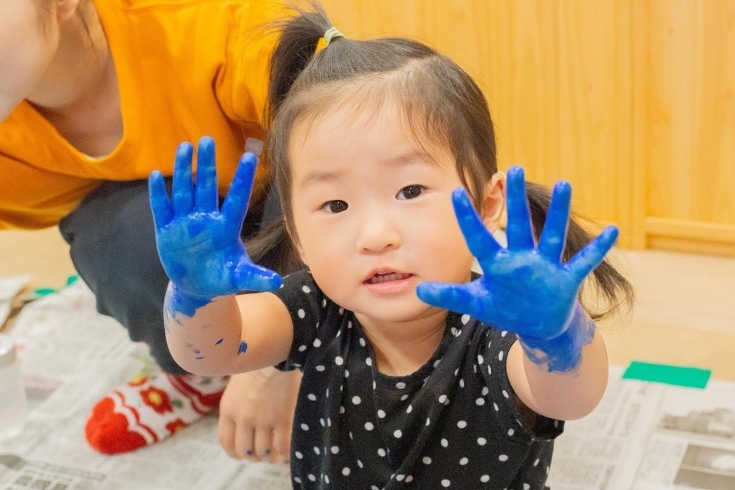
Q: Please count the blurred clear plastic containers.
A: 1